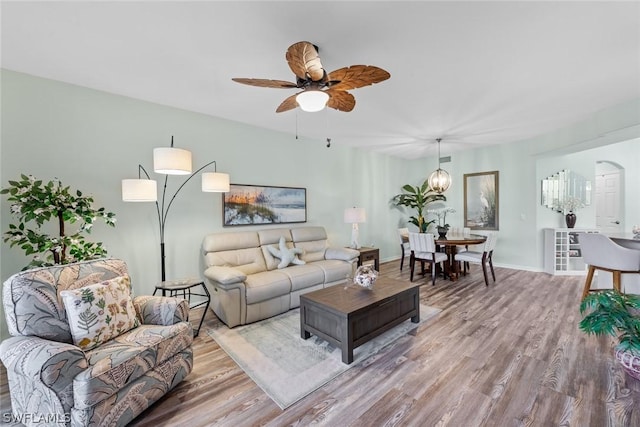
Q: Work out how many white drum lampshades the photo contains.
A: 4